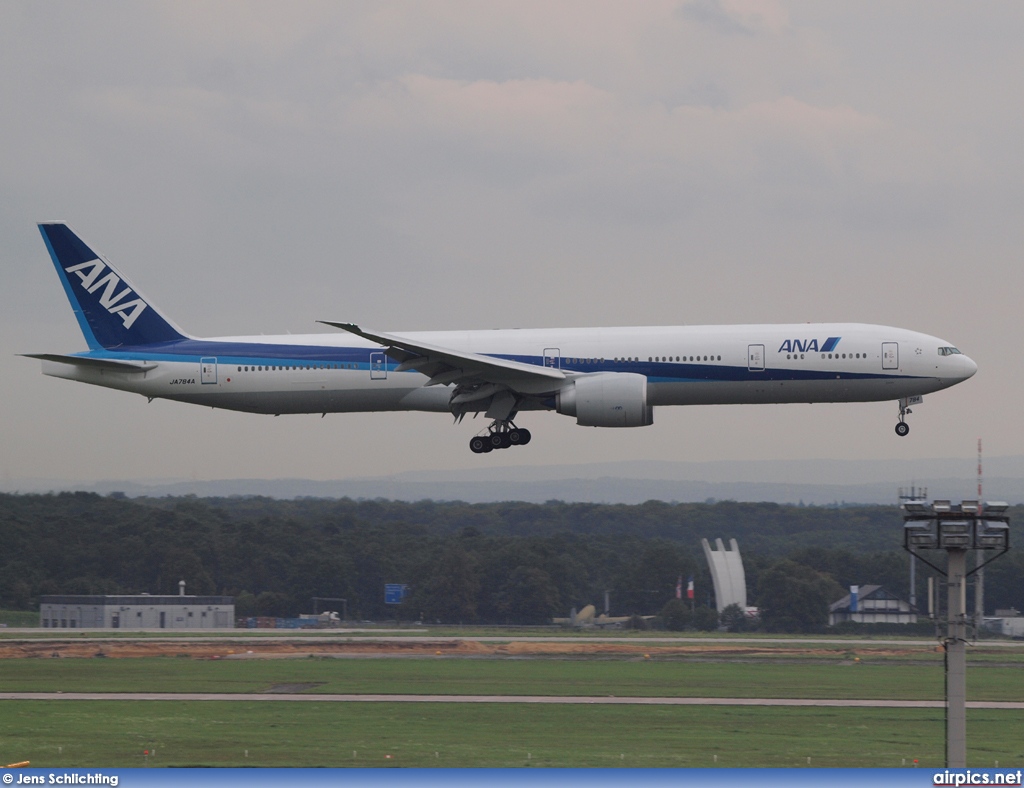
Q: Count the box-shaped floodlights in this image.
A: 10